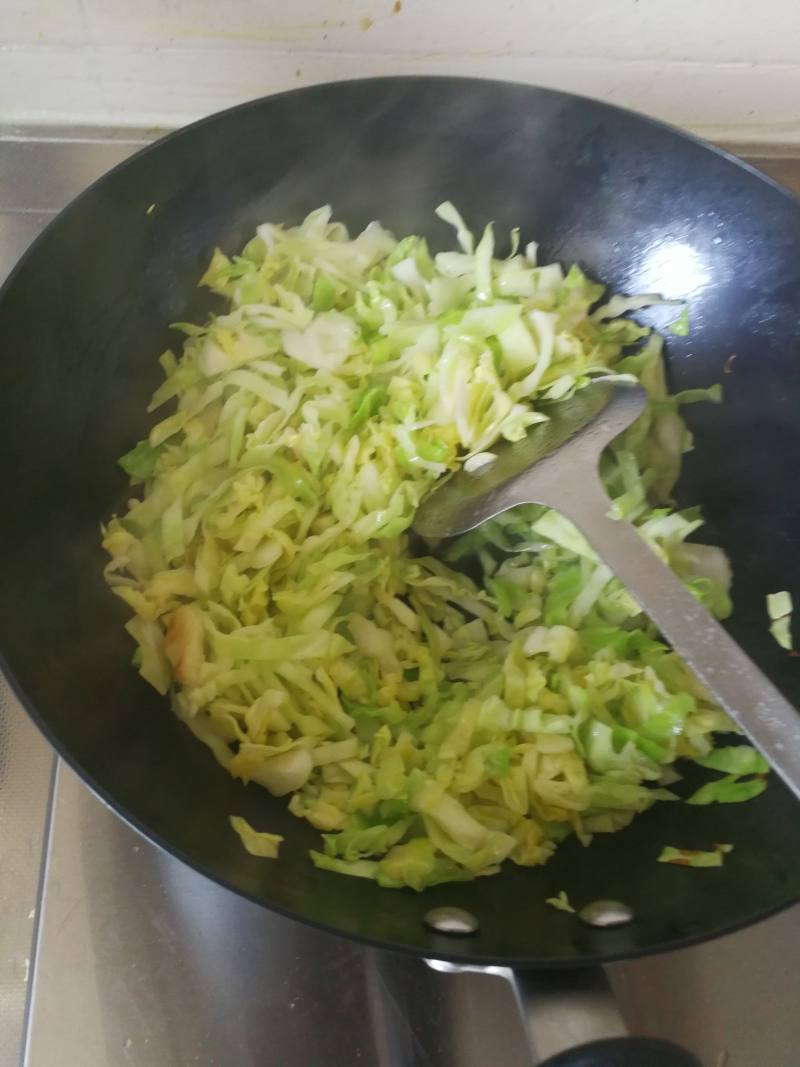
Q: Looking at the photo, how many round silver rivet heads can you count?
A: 2